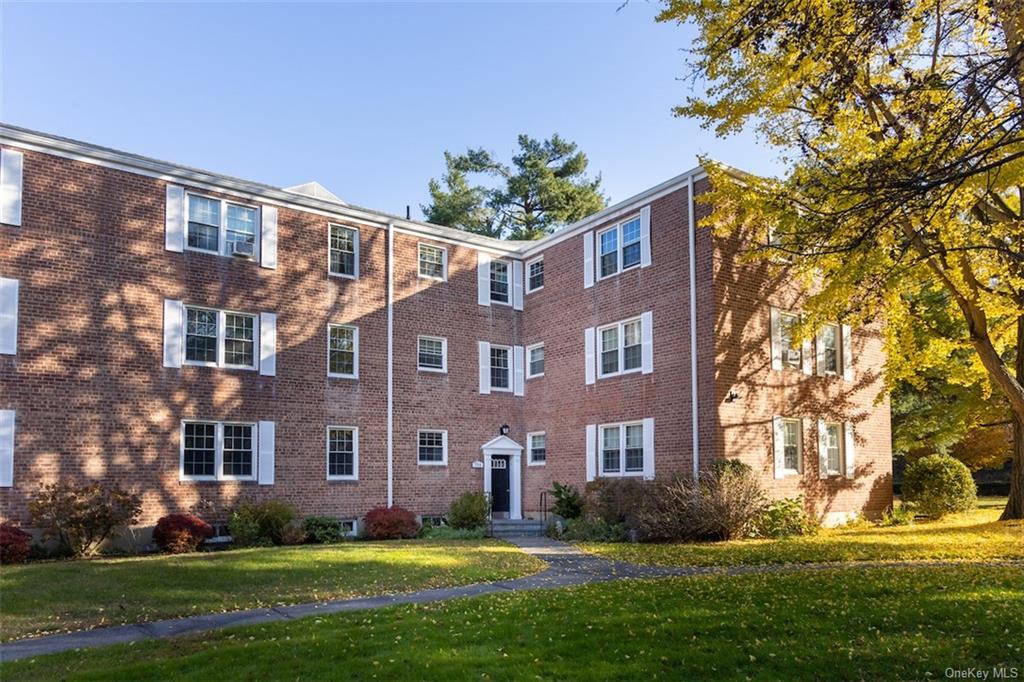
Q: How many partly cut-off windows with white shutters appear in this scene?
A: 3